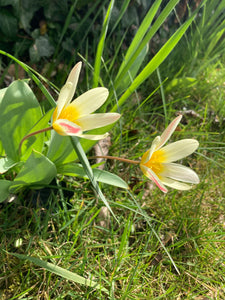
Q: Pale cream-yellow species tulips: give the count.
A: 2